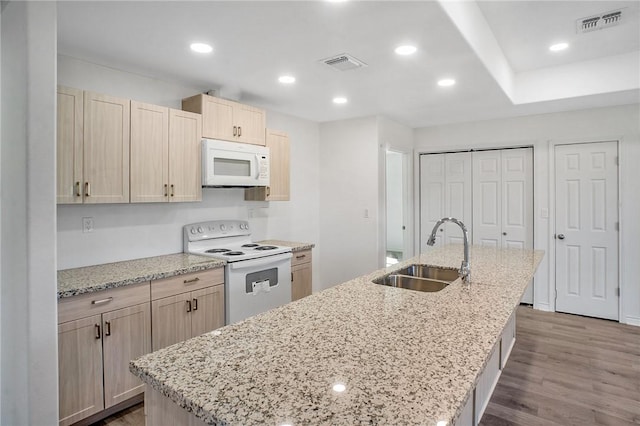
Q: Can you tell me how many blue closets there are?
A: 0